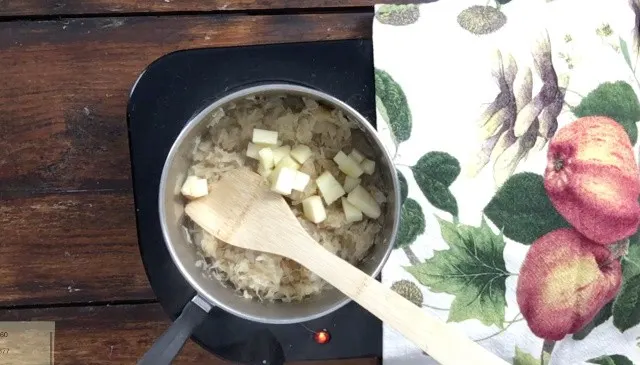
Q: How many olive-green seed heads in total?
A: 3